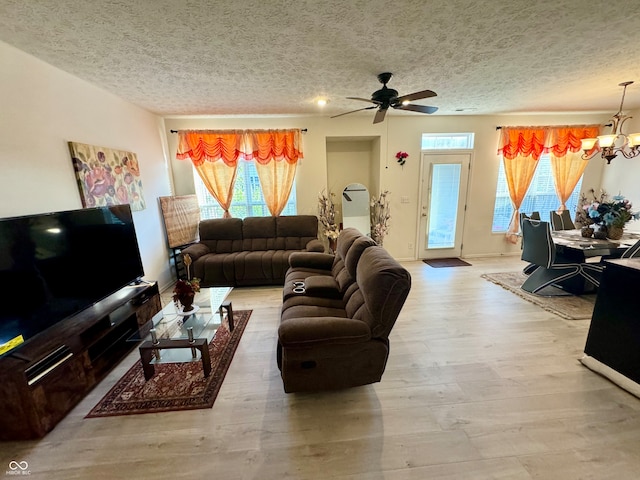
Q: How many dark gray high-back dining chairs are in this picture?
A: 4